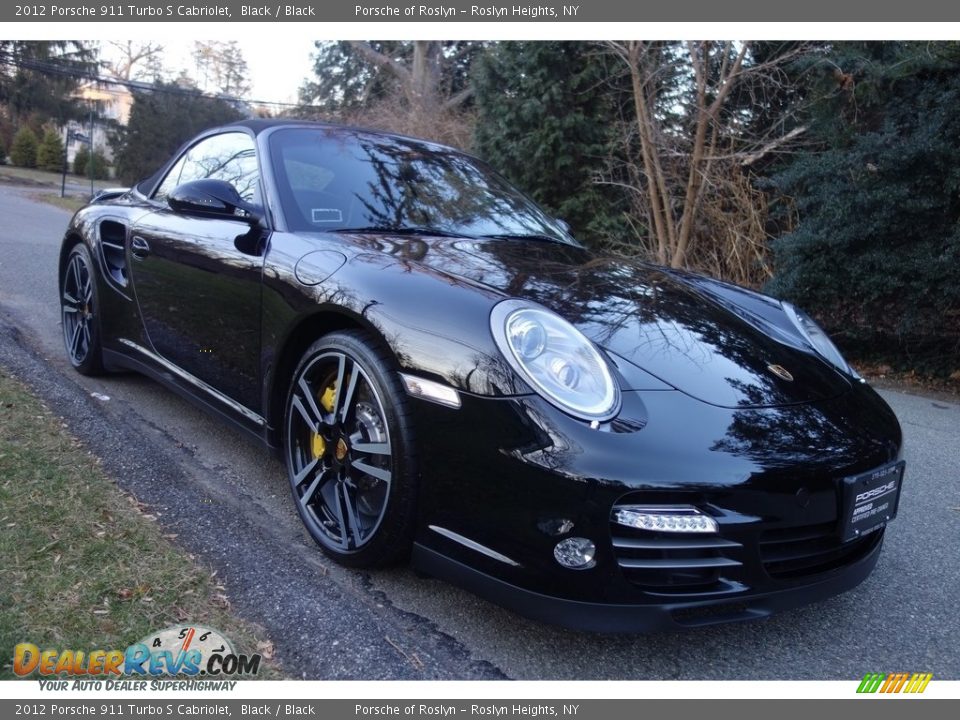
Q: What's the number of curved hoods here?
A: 1